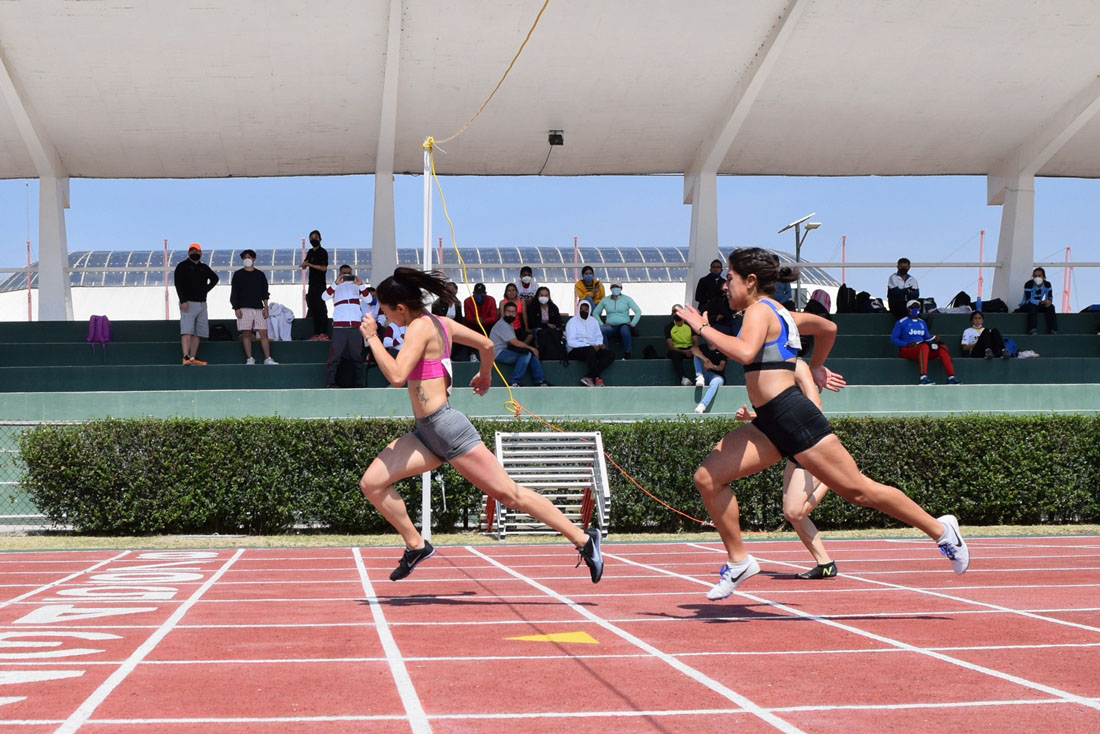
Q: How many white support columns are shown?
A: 4